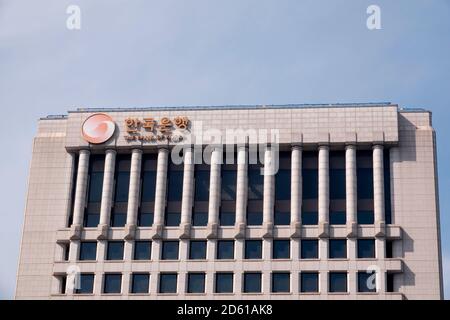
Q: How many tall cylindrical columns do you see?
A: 12